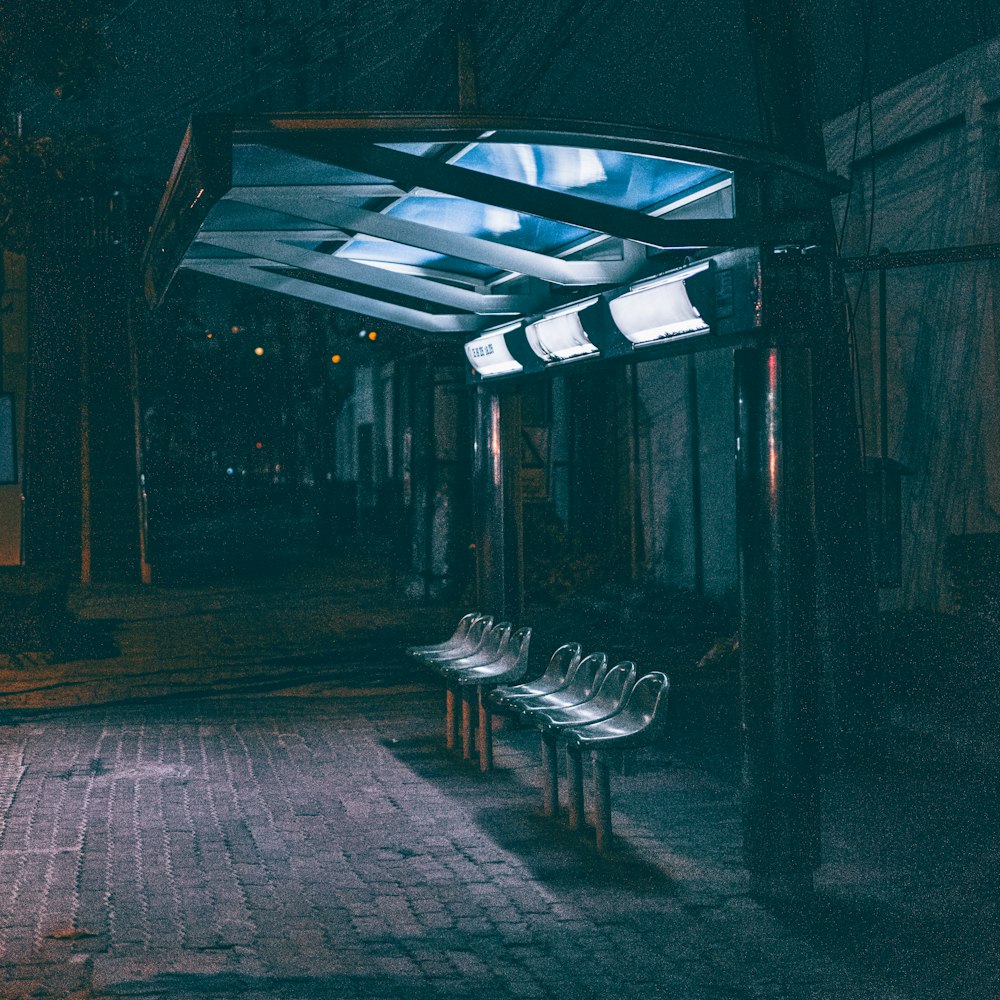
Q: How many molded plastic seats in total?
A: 8